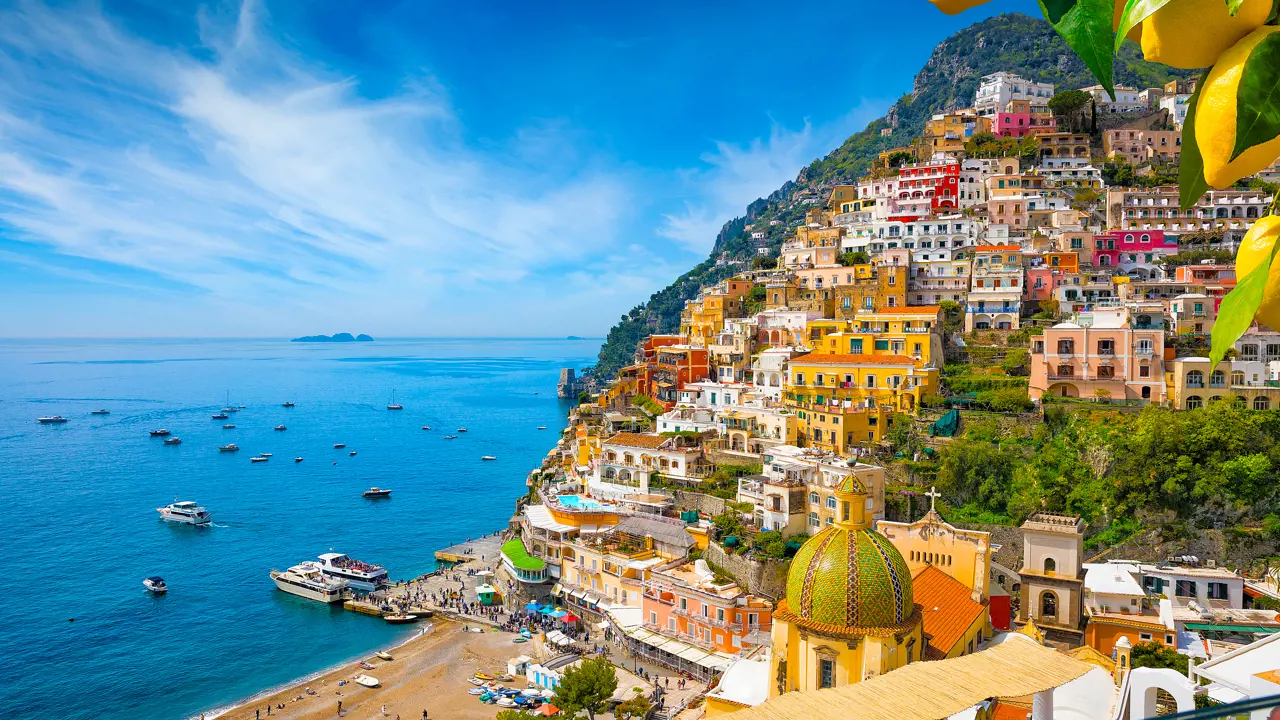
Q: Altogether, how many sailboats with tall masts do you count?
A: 2